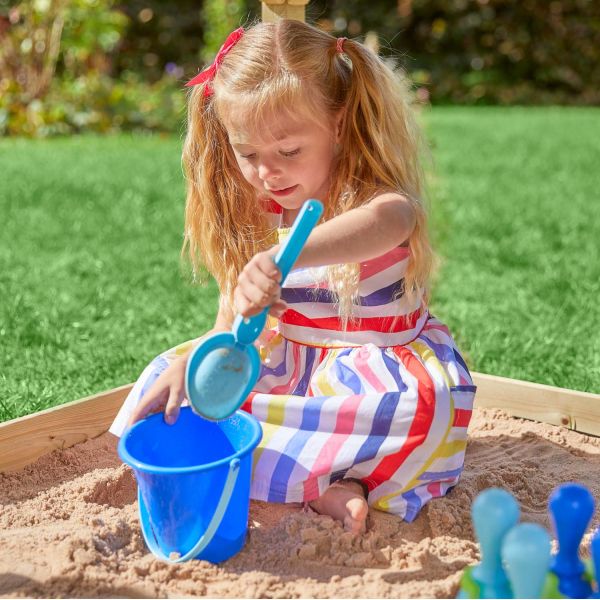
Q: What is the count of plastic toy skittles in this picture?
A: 4